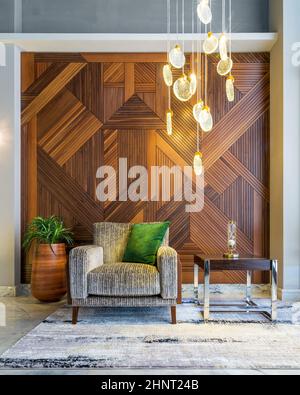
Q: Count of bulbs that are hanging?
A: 13